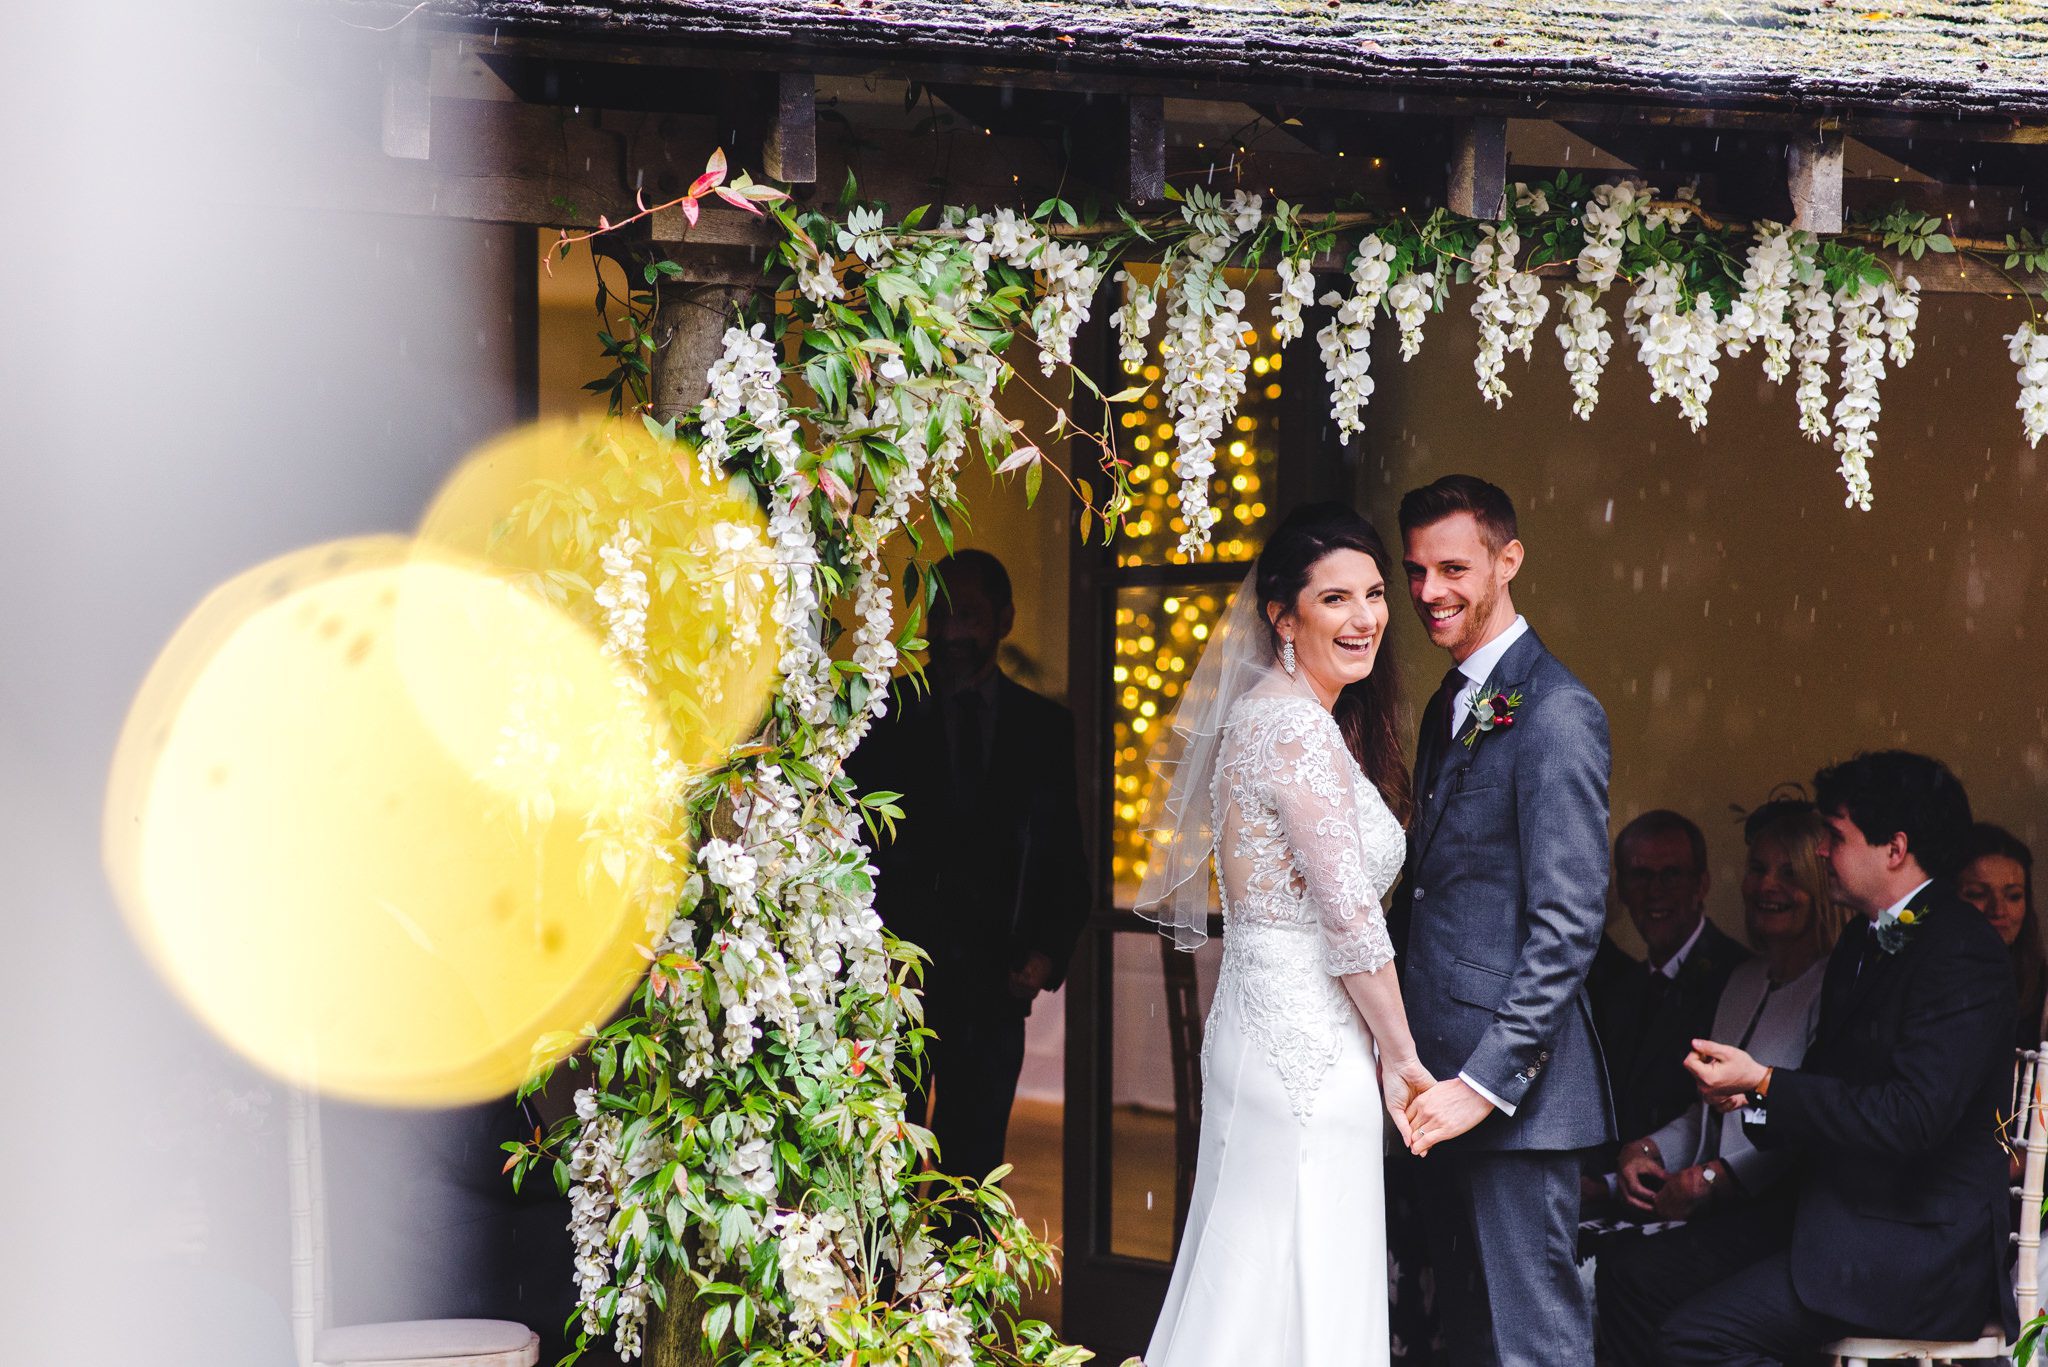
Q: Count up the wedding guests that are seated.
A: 4